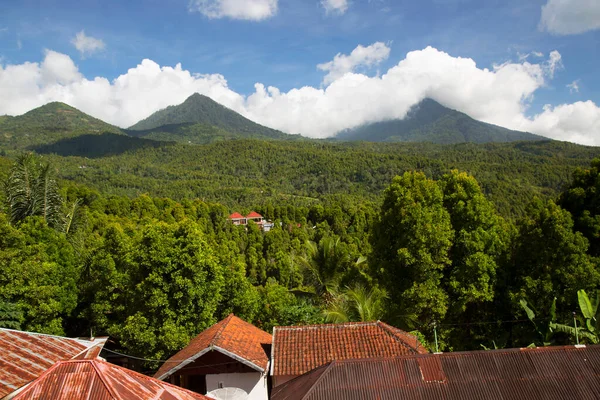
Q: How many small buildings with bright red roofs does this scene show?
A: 2